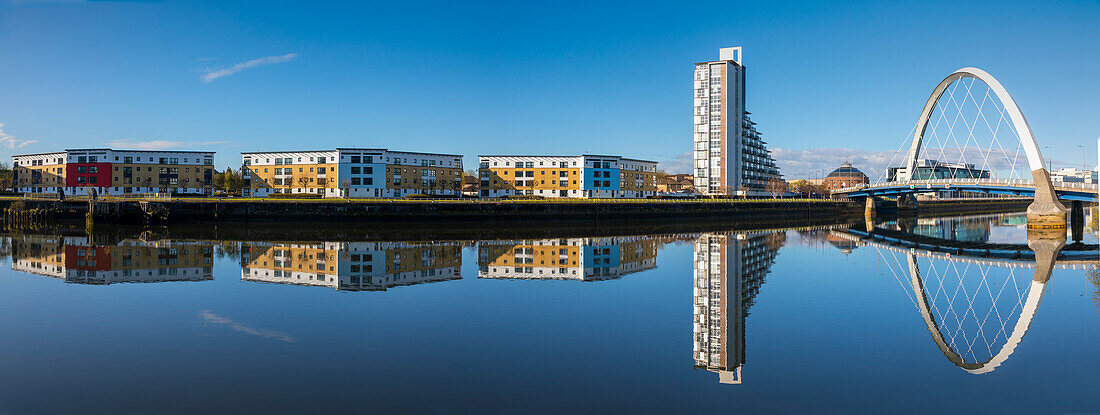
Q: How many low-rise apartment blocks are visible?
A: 3